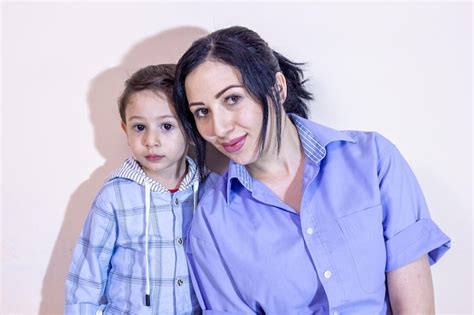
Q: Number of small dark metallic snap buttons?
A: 3